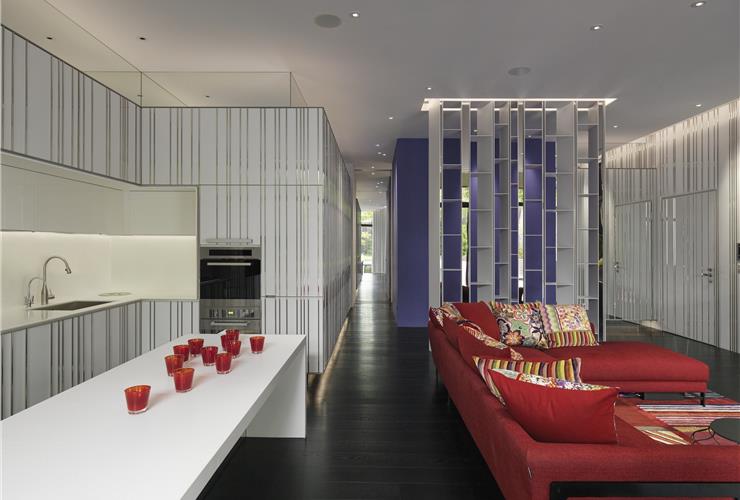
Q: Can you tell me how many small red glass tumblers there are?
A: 11